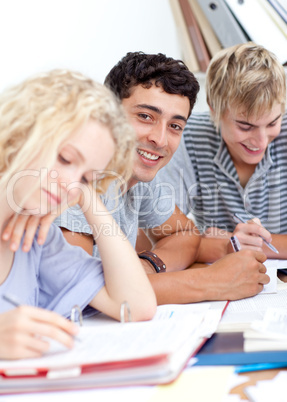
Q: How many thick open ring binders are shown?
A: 1